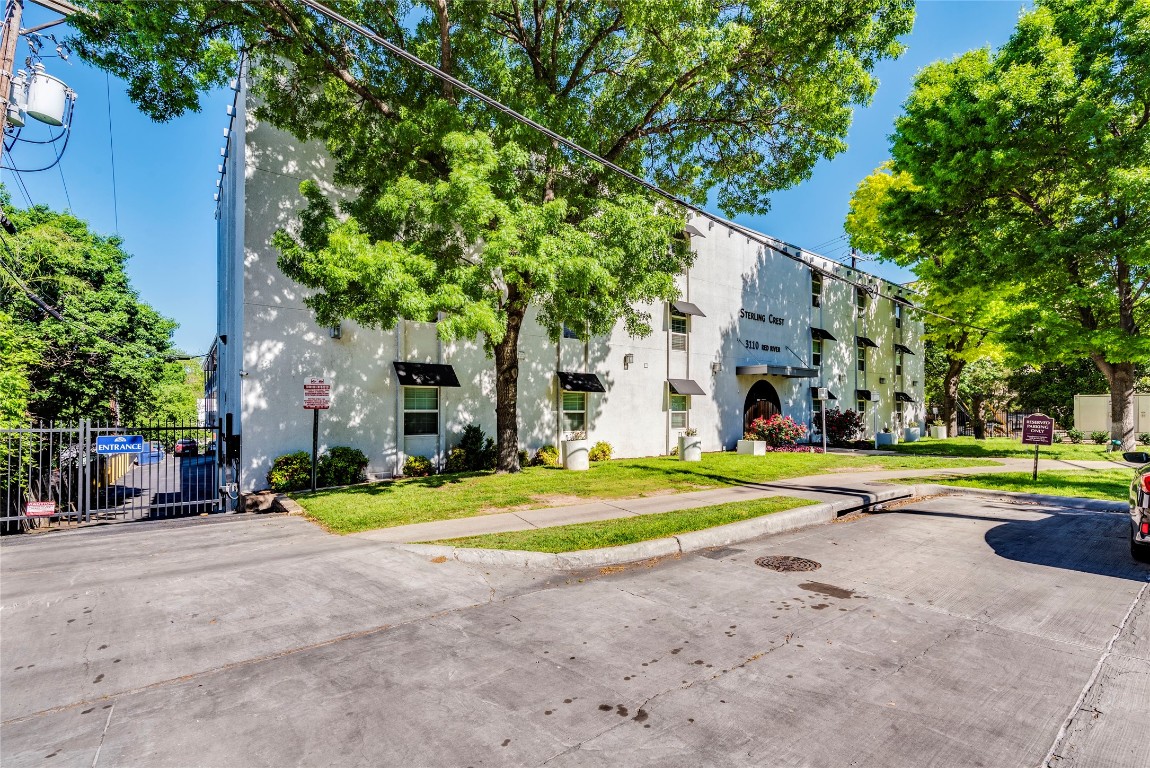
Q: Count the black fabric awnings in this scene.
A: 12